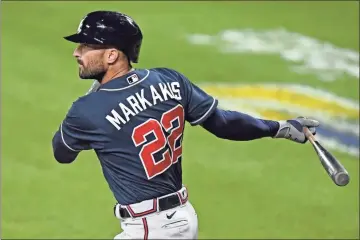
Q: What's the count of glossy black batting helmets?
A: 1